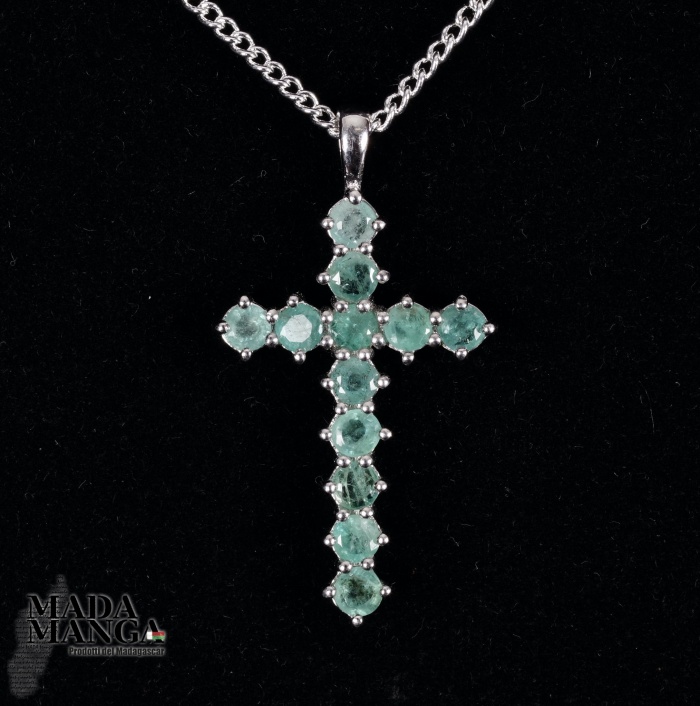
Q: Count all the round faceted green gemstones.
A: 12